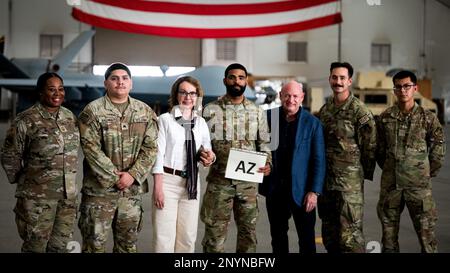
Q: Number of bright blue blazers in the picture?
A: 1